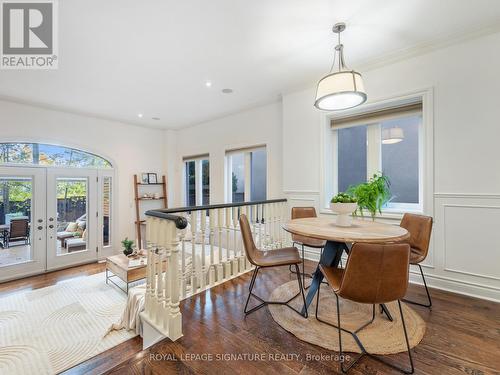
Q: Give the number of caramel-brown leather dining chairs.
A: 4